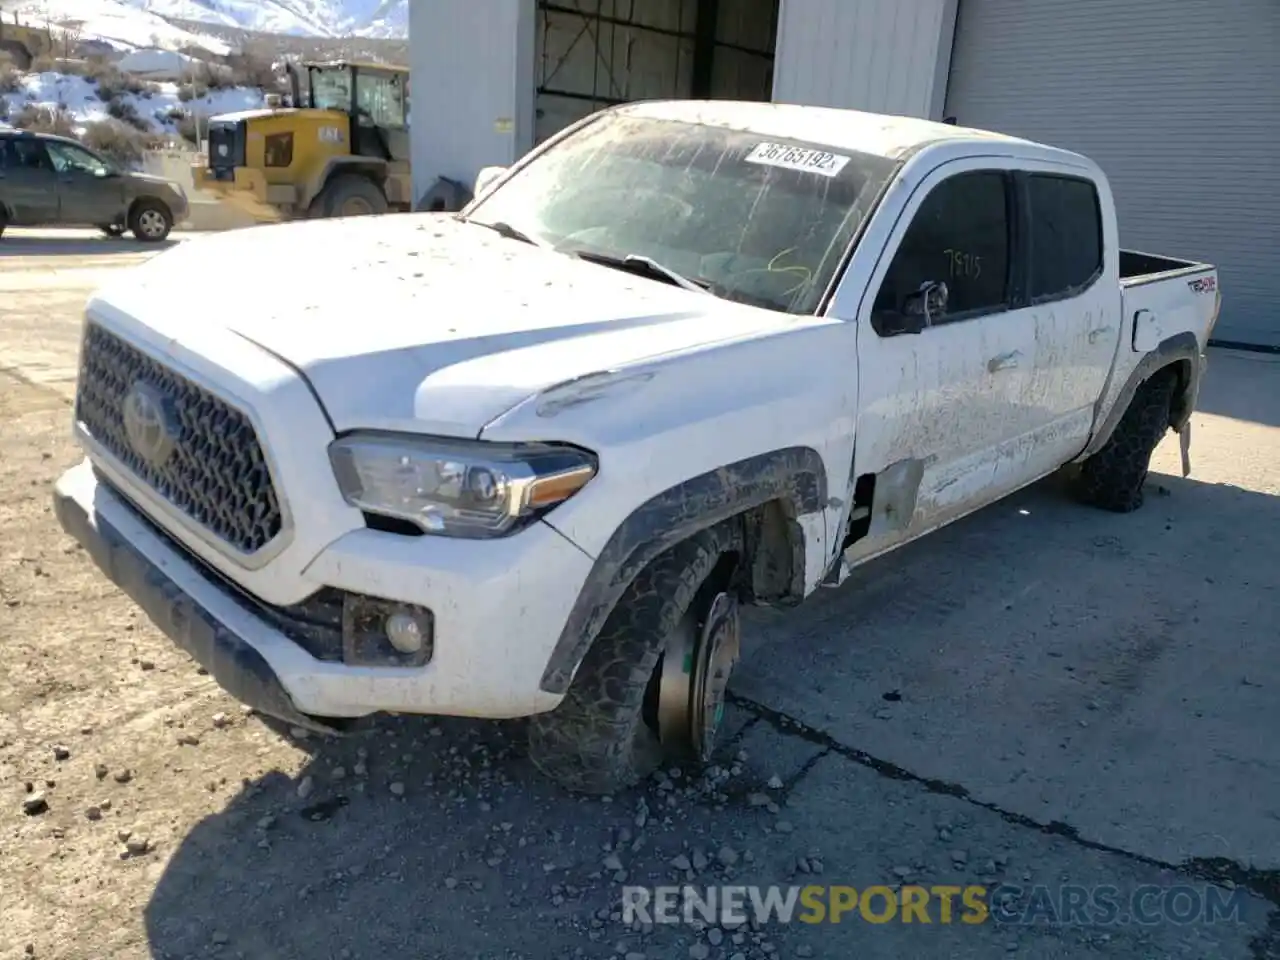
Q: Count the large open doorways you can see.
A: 1